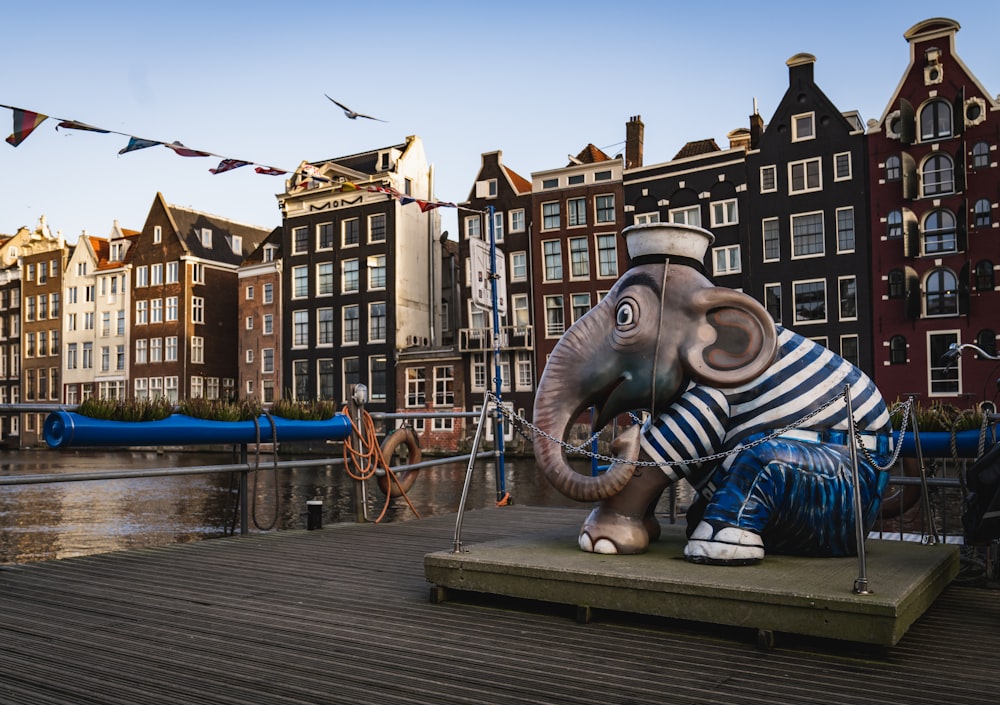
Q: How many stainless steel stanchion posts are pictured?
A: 3